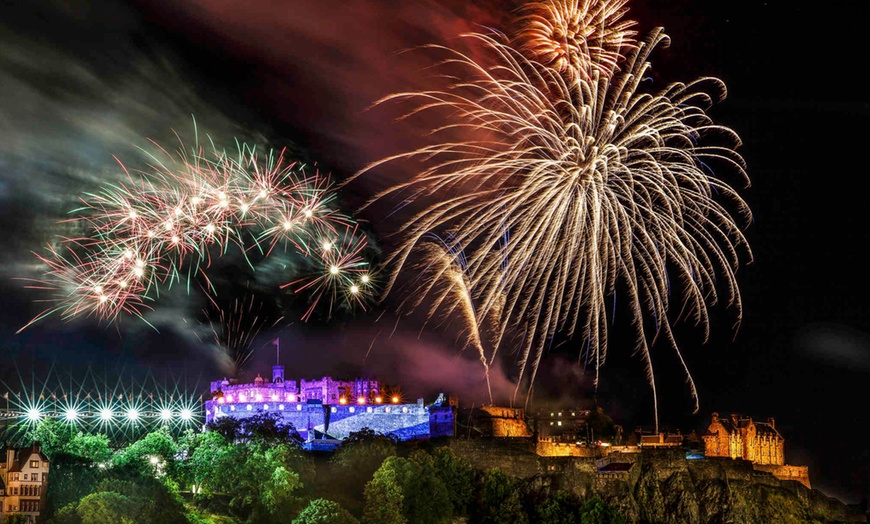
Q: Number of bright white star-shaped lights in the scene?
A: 6